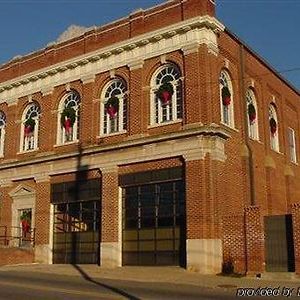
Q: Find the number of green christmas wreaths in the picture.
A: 8